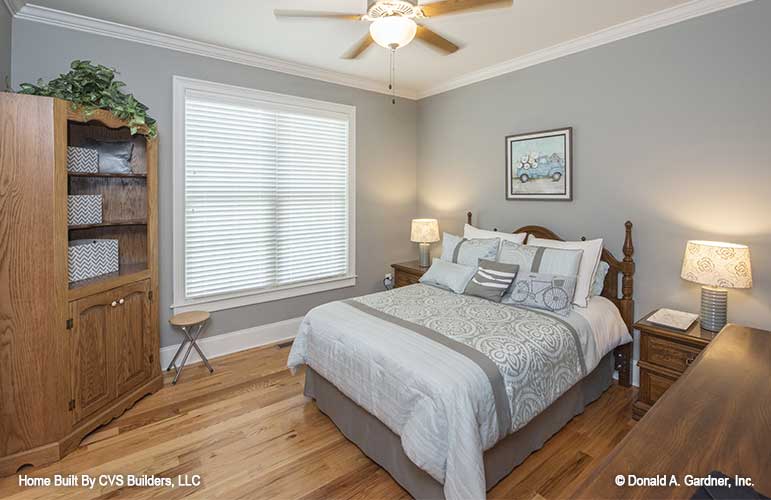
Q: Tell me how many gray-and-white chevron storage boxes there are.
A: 3